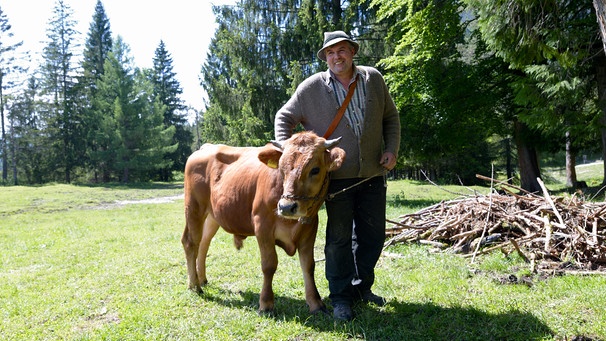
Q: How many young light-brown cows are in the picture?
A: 1